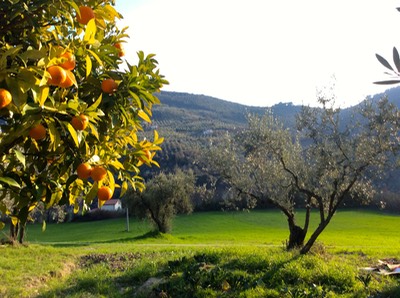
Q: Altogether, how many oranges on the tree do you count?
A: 13